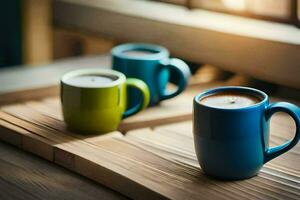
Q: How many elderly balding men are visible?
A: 0